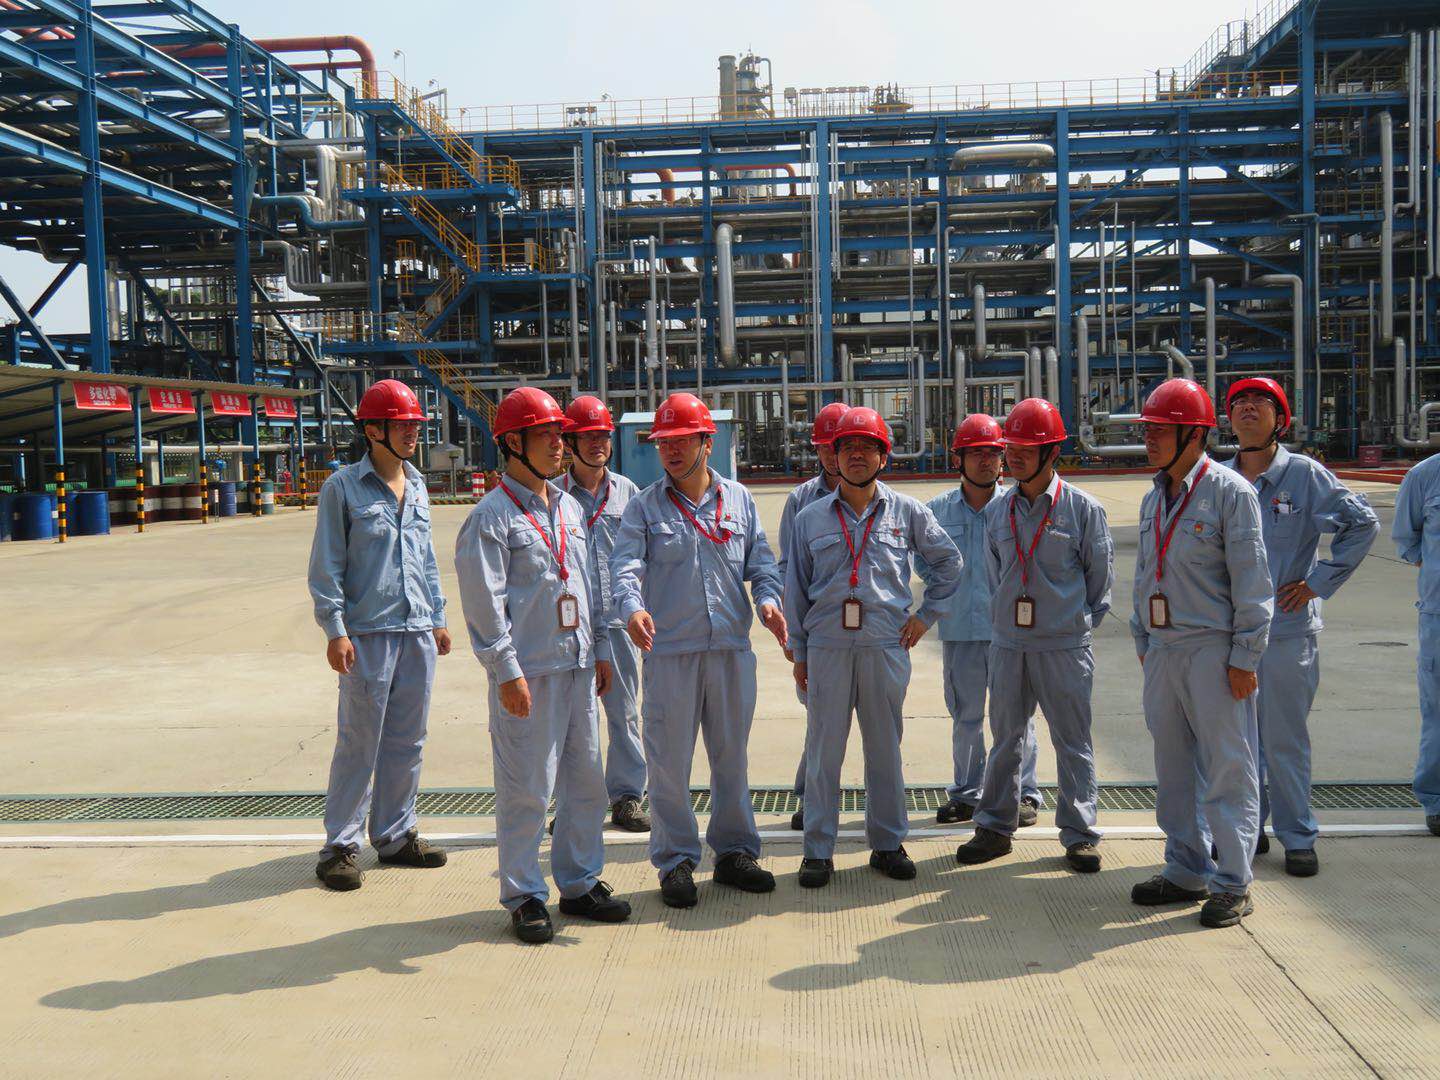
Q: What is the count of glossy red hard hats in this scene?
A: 10